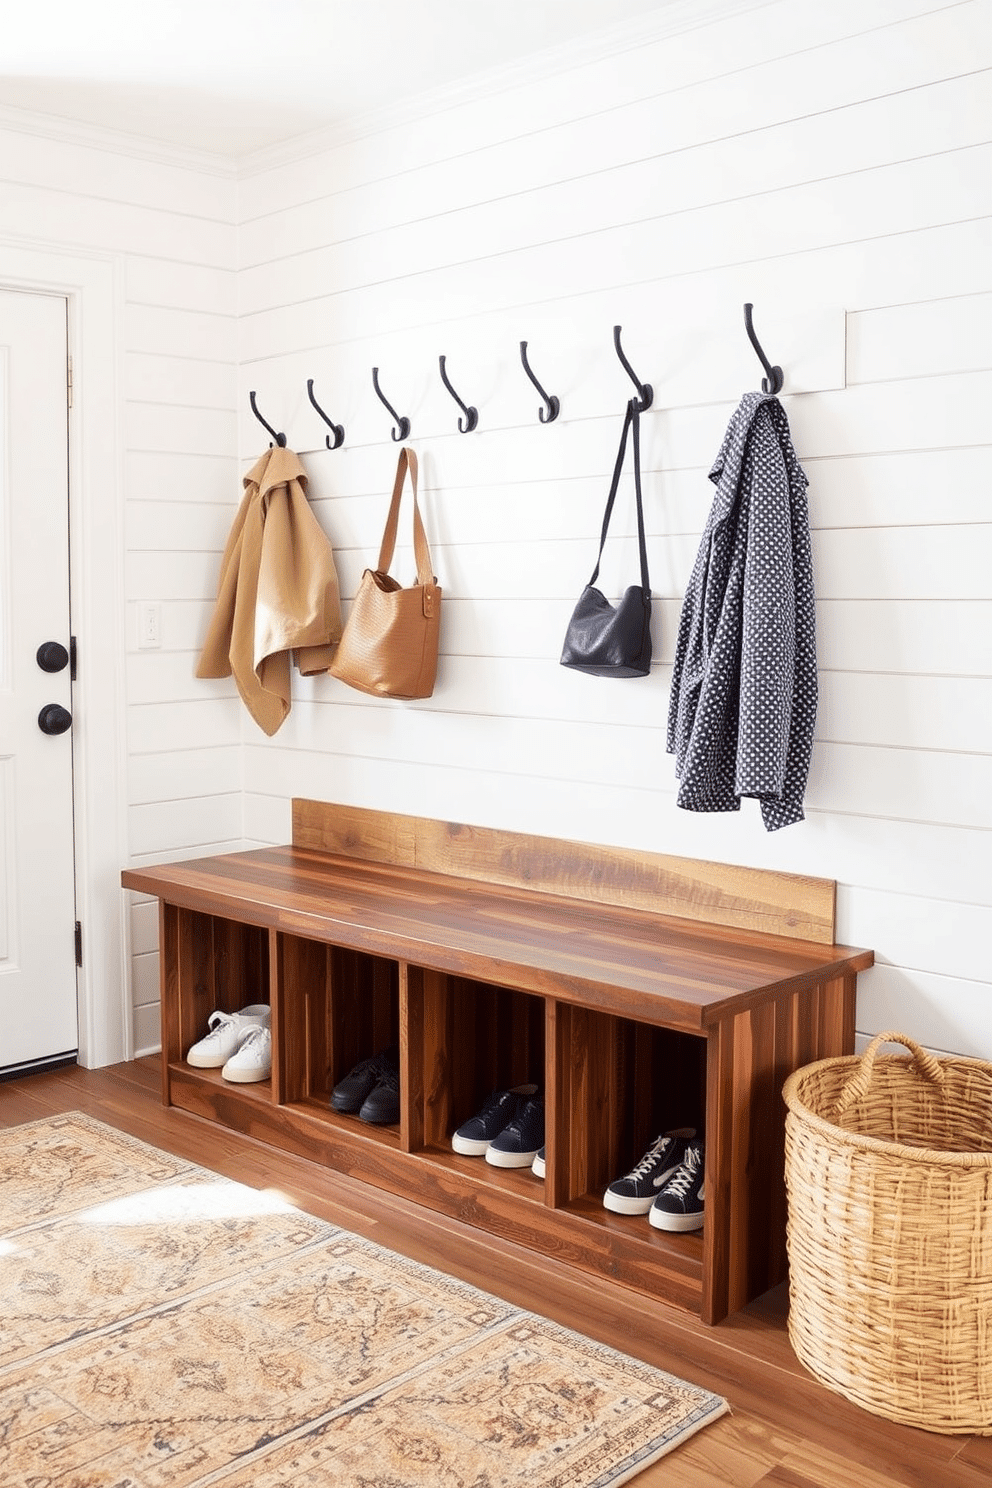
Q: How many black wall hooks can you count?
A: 7